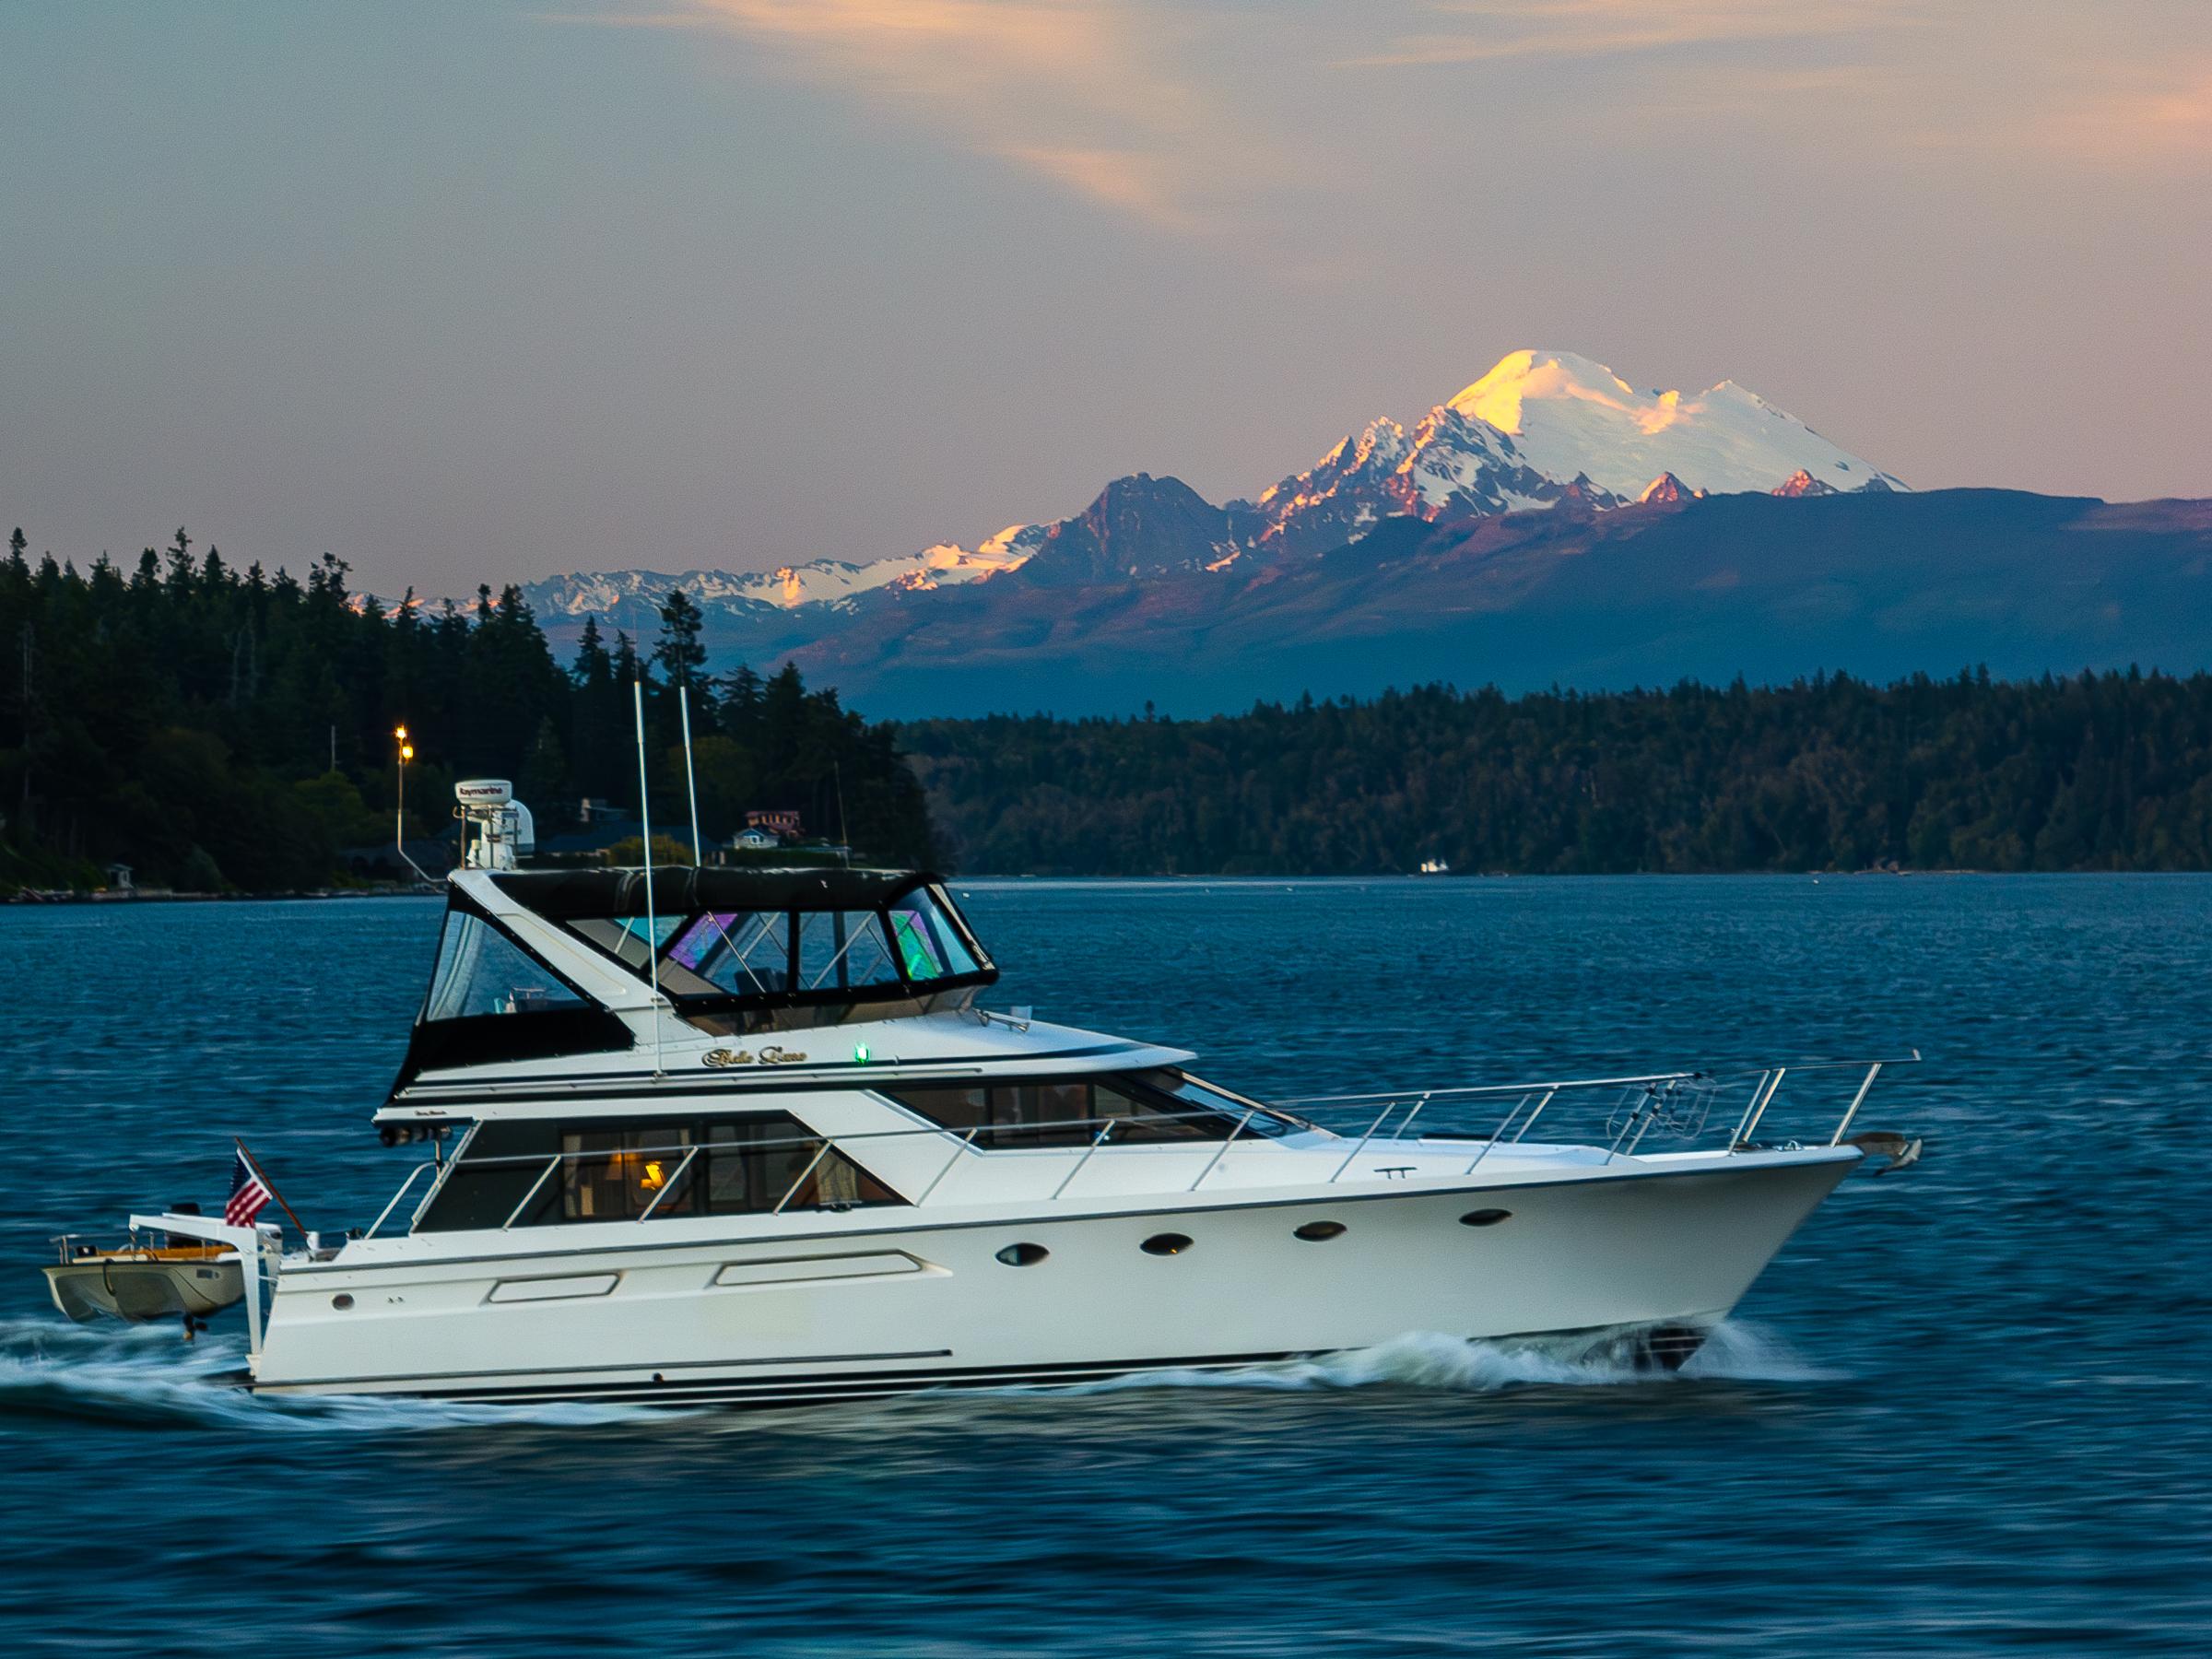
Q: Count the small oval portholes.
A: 4